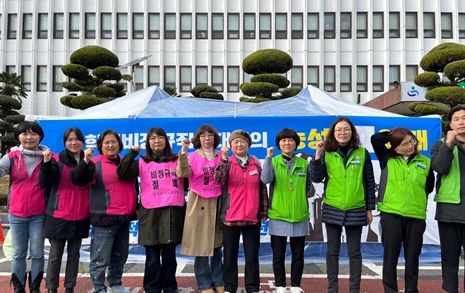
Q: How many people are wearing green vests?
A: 4